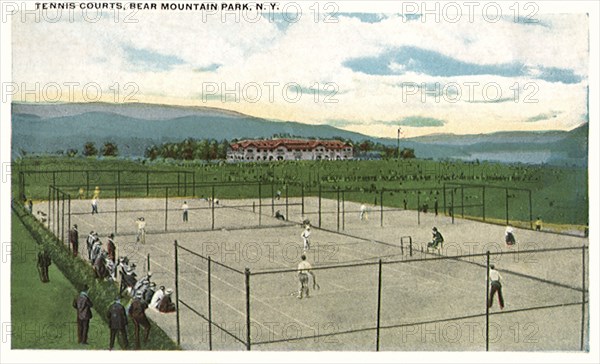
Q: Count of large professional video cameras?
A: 0